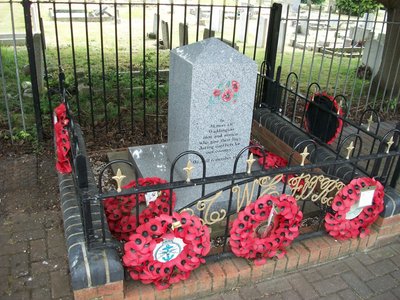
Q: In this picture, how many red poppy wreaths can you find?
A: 7